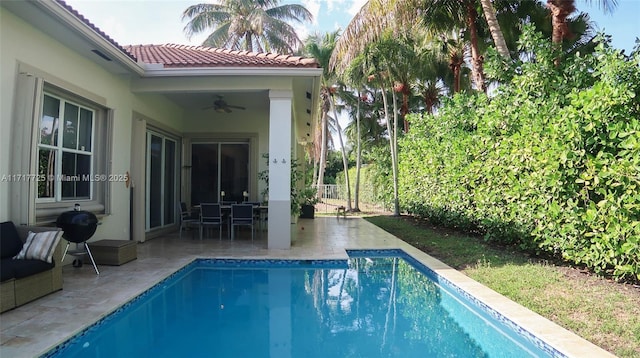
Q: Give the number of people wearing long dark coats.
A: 0